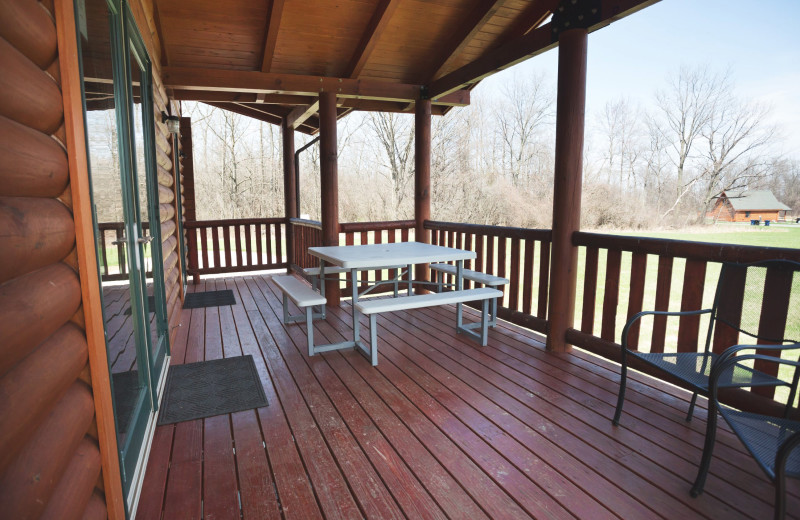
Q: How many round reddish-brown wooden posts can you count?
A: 4